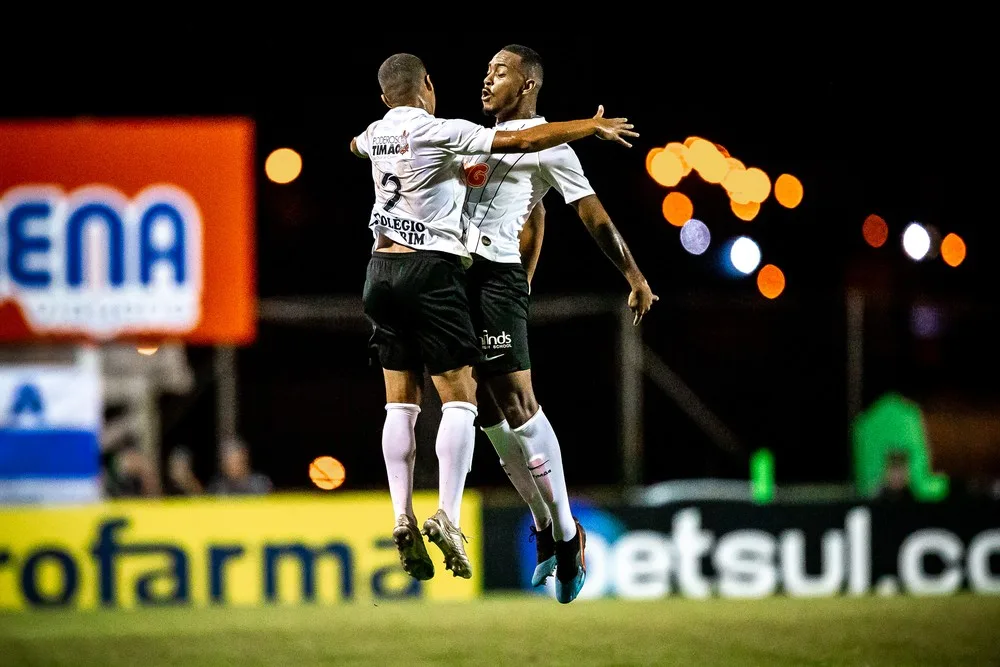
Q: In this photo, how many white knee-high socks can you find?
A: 4